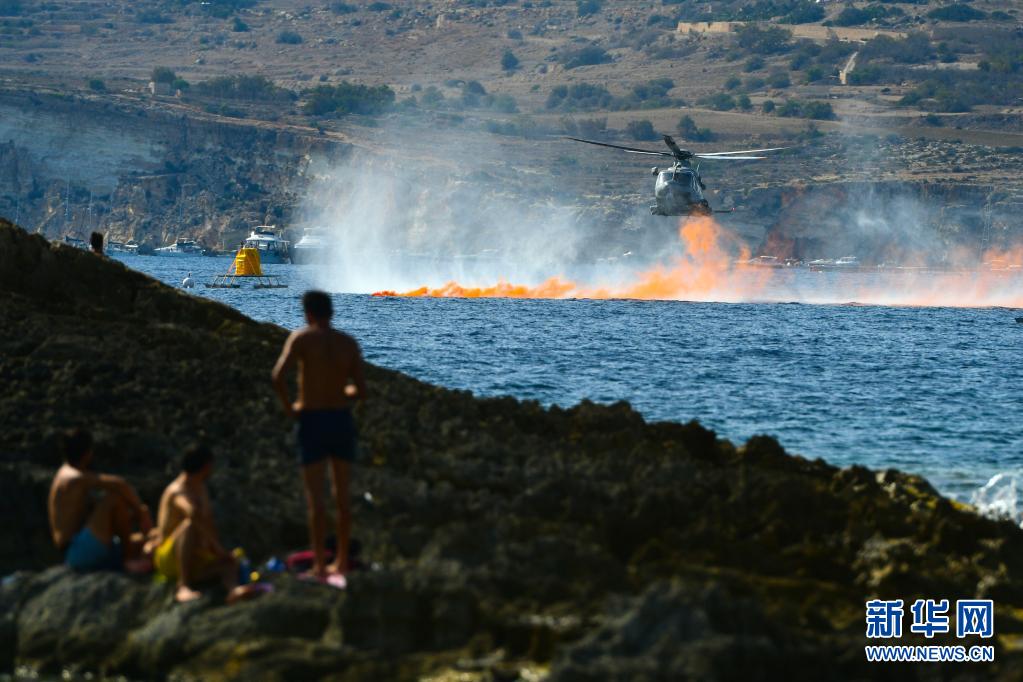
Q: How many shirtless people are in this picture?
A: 3